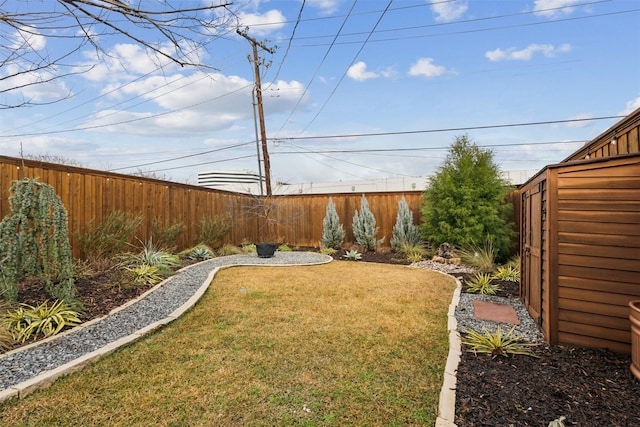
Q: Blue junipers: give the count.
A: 3